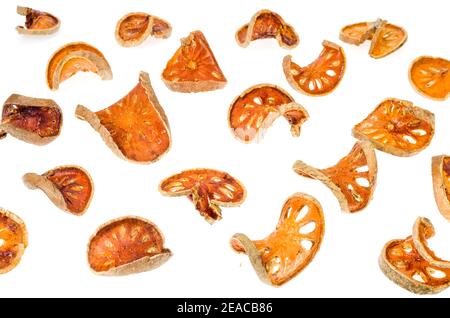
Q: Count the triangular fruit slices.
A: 1